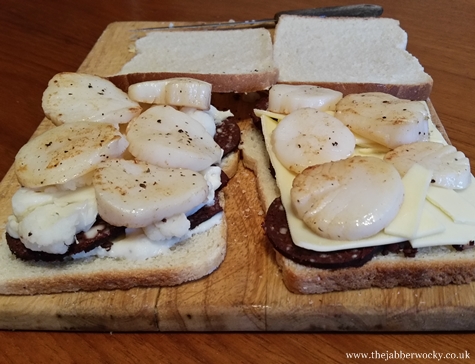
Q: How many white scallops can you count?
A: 10